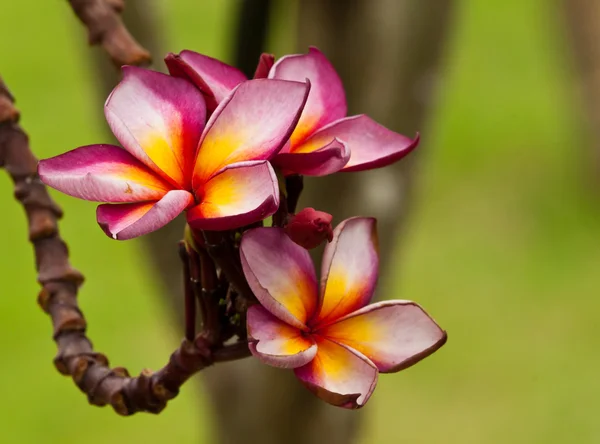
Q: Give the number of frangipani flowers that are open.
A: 3